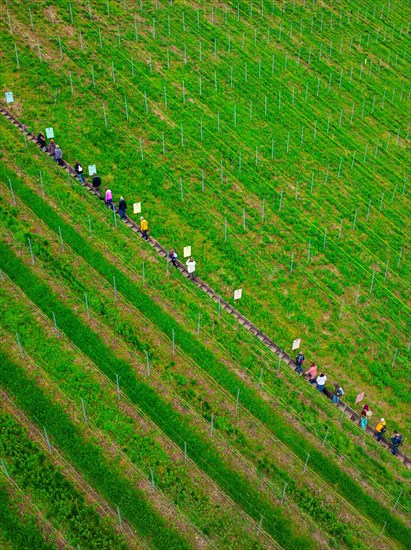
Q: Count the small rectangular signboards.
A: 8